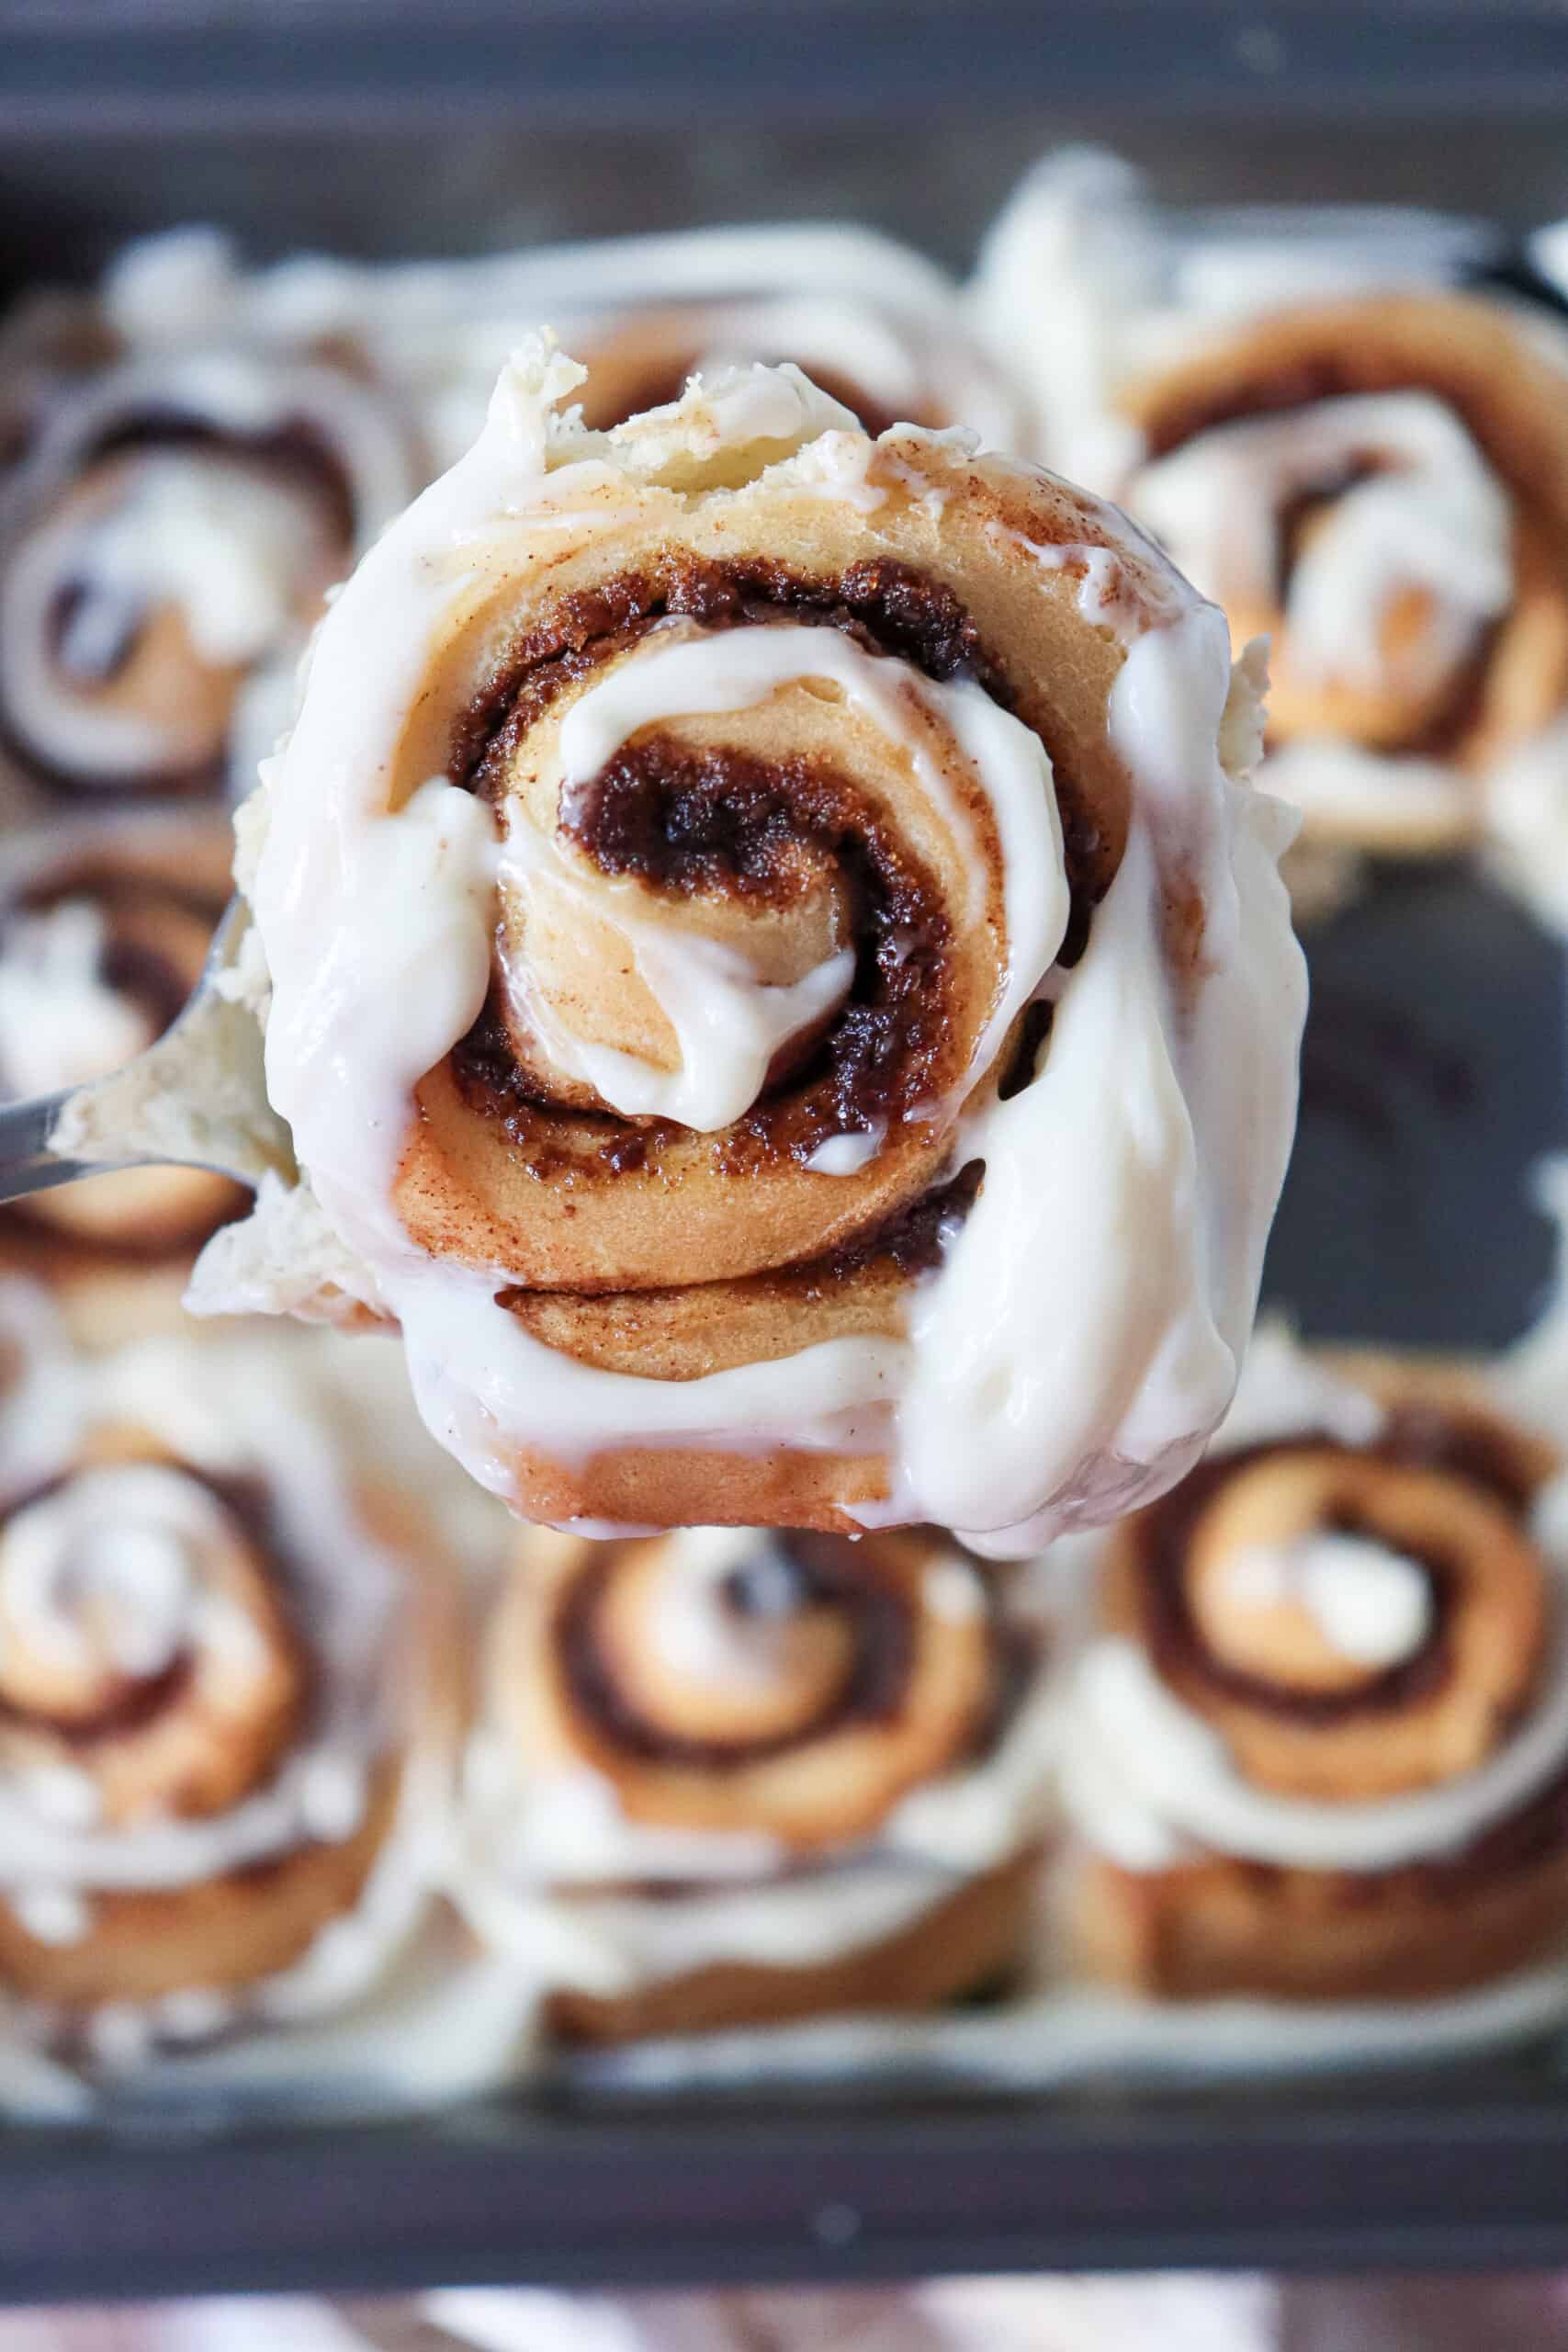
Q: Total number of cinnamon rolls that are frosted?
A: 8